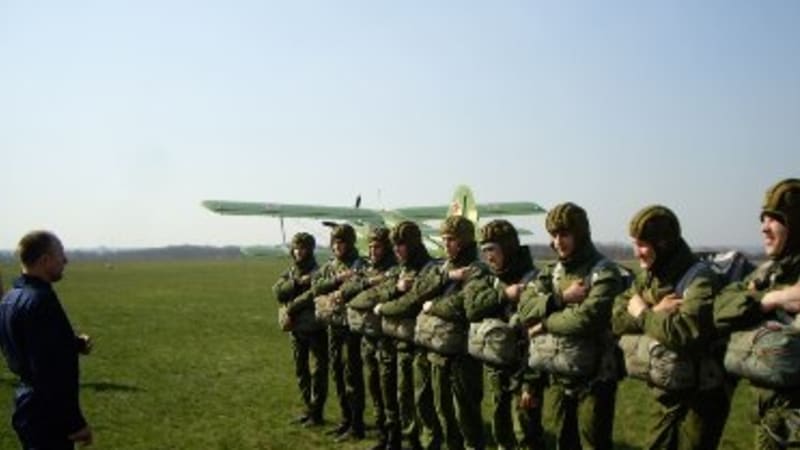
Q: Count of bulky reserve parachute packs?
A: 9